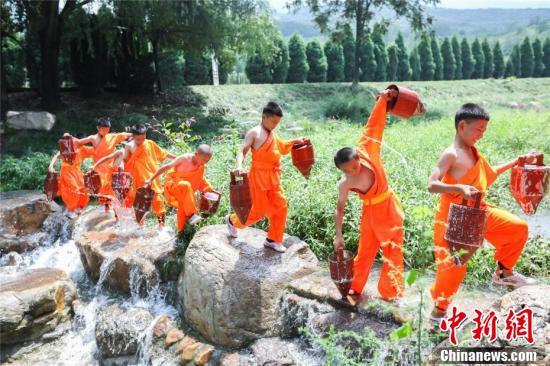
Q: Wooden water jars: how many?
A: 12